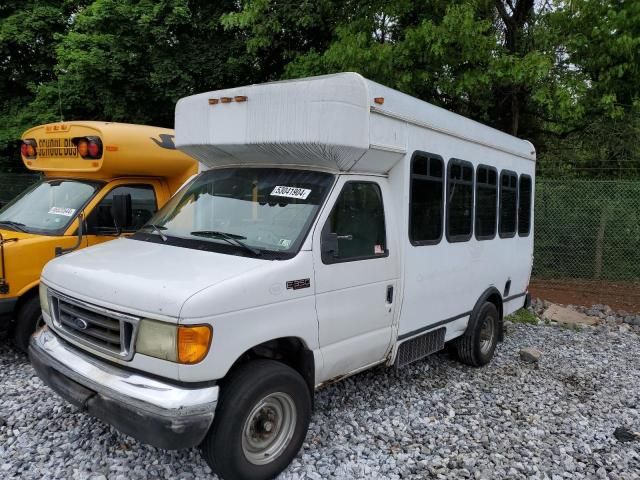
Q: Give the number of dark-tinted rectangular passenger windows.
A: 5